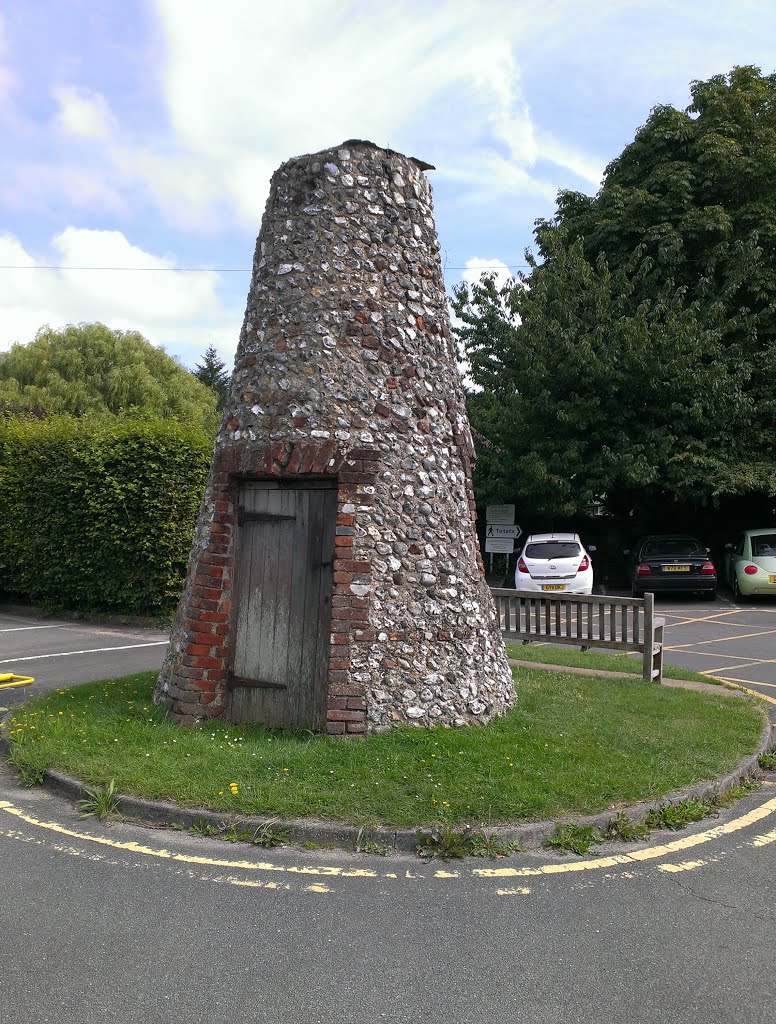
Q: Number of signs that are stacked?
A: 3